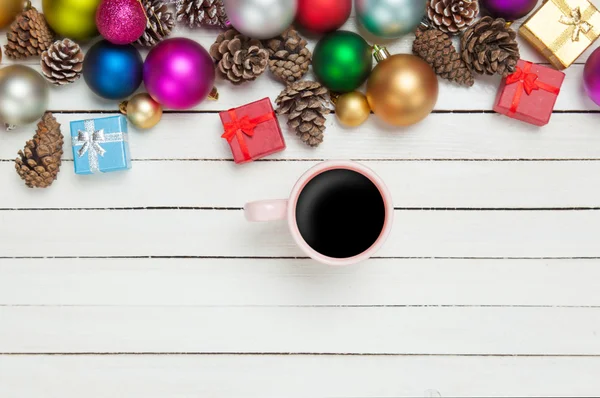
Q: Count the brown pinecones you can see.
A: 11